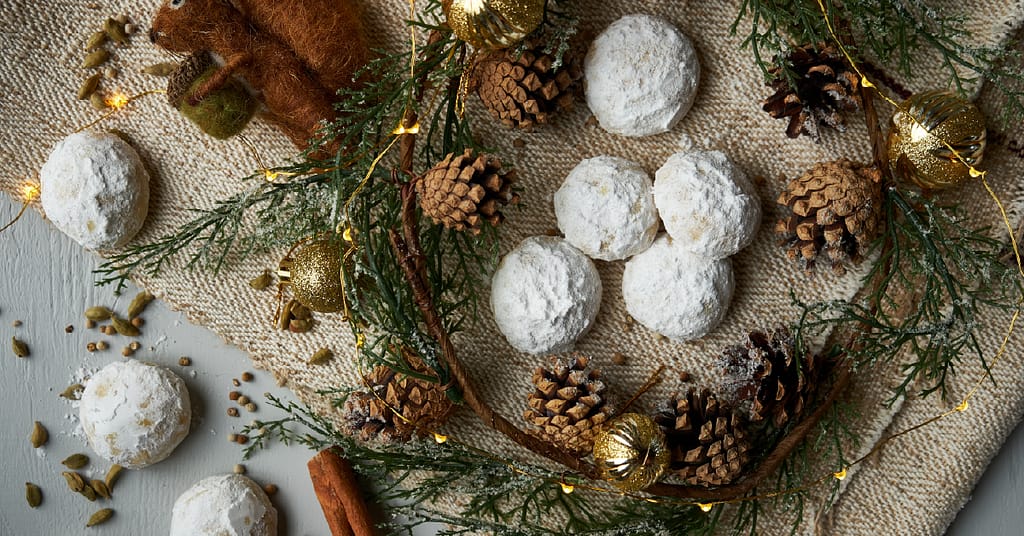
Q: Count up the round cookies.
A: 8